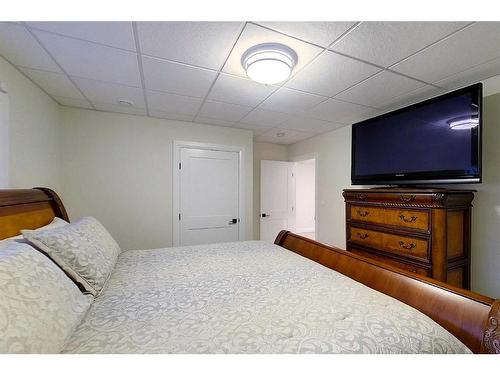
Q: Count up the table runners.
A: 0